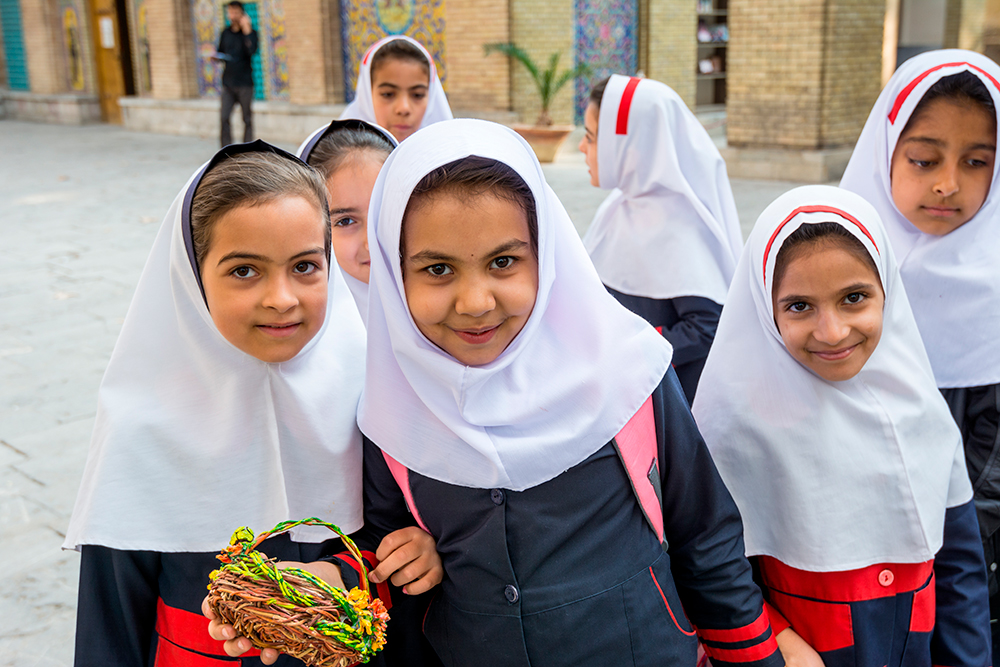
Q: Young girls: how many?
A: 7